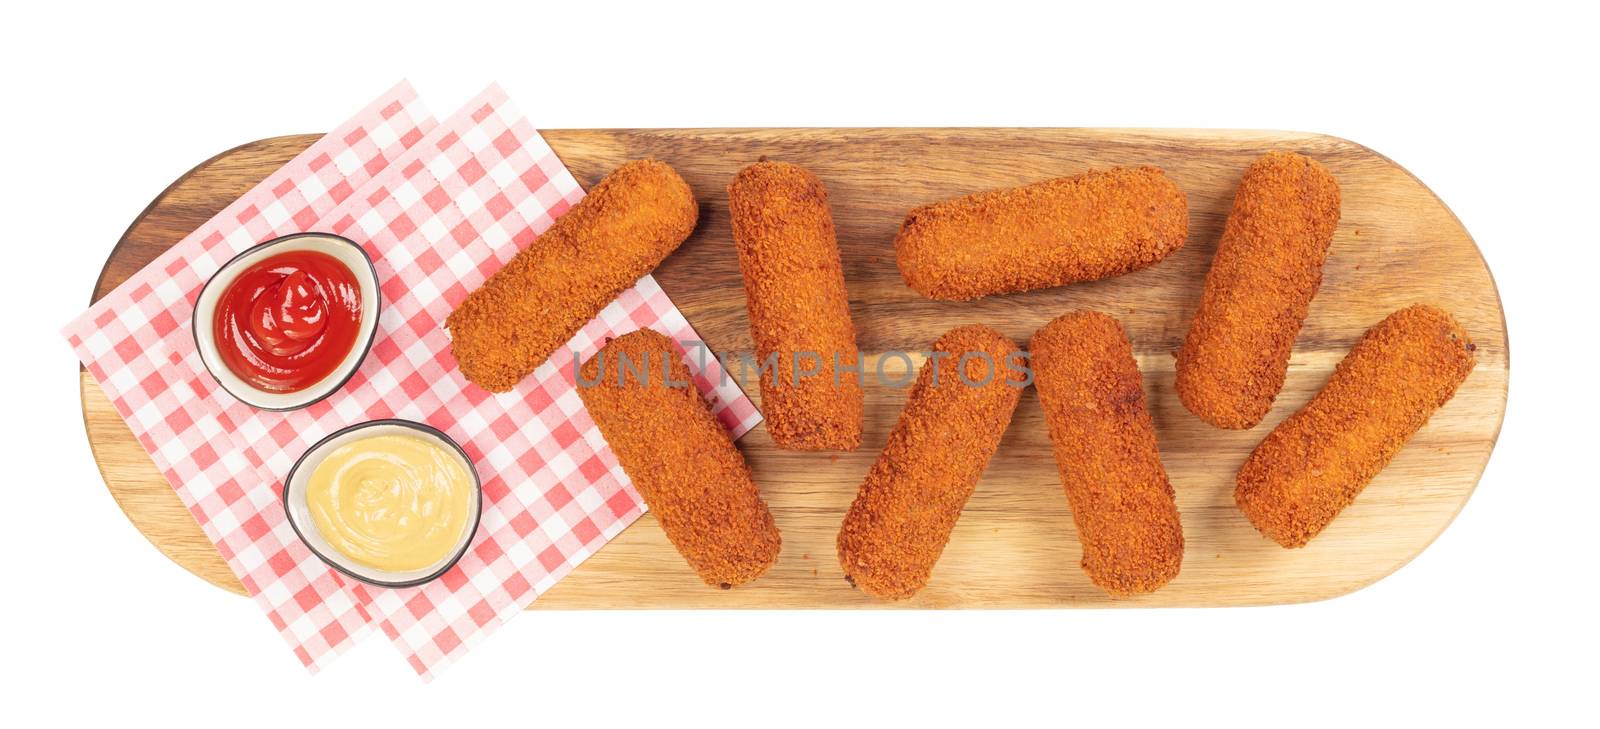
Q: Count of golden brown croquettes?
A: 8